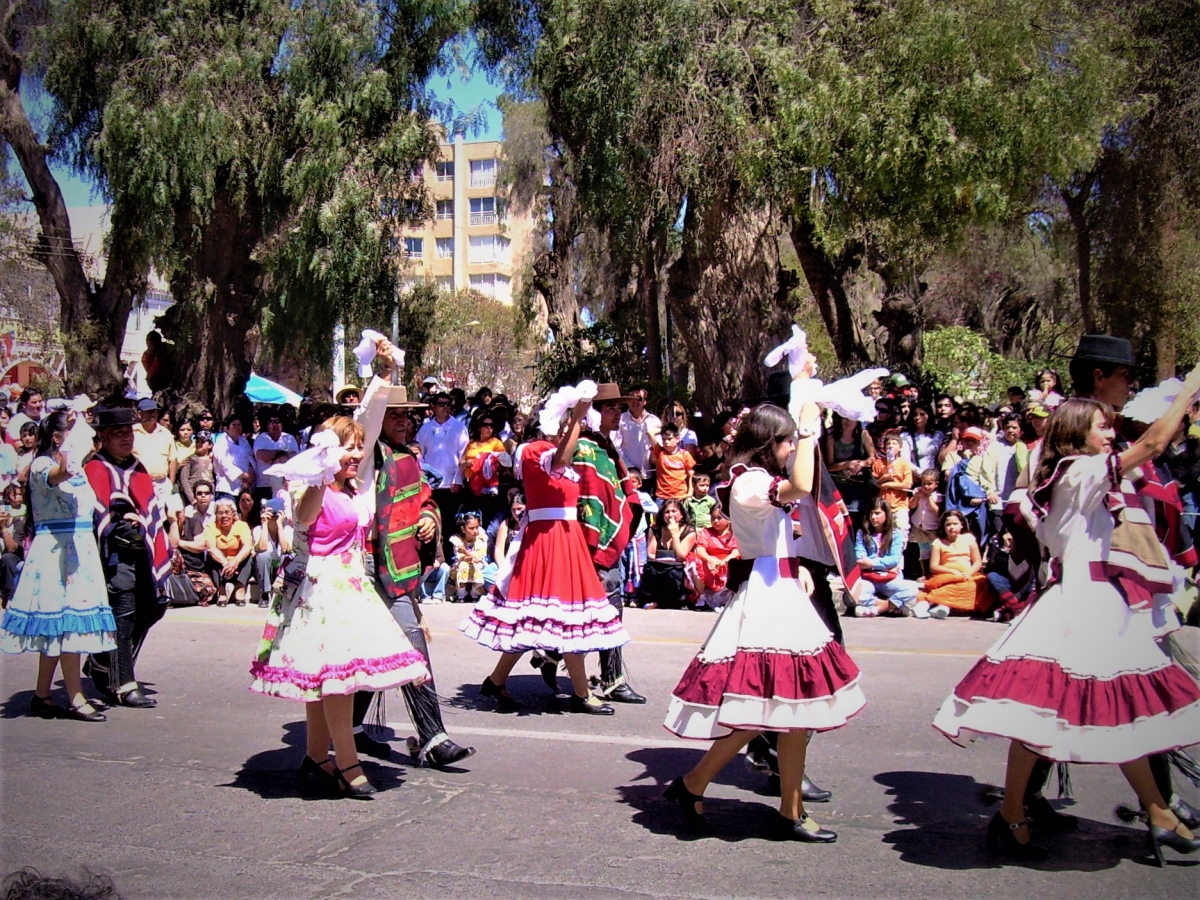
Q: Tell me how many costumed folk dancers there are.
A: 10